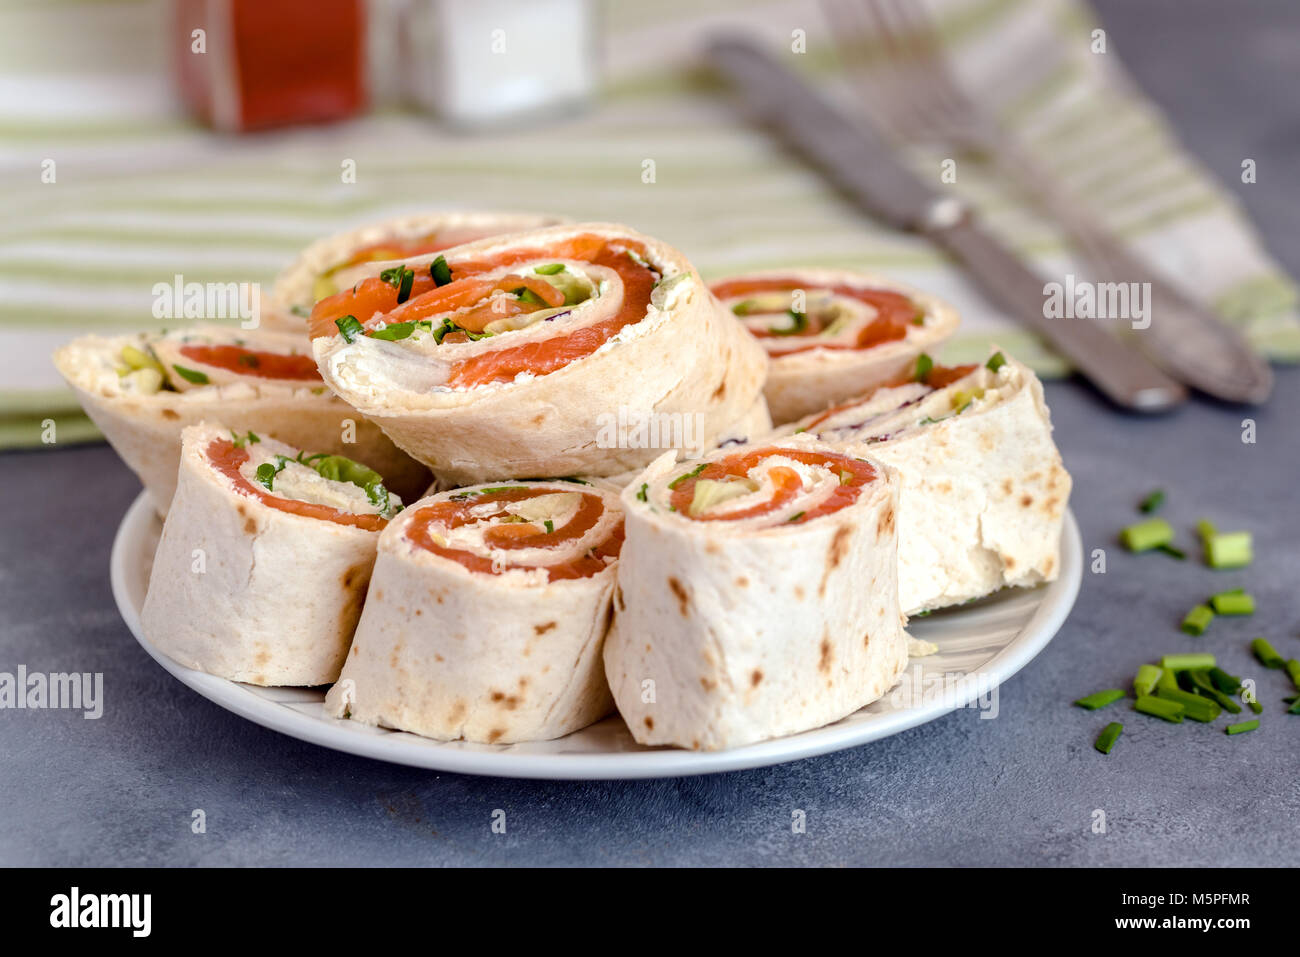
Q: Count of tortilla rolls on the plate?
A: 8